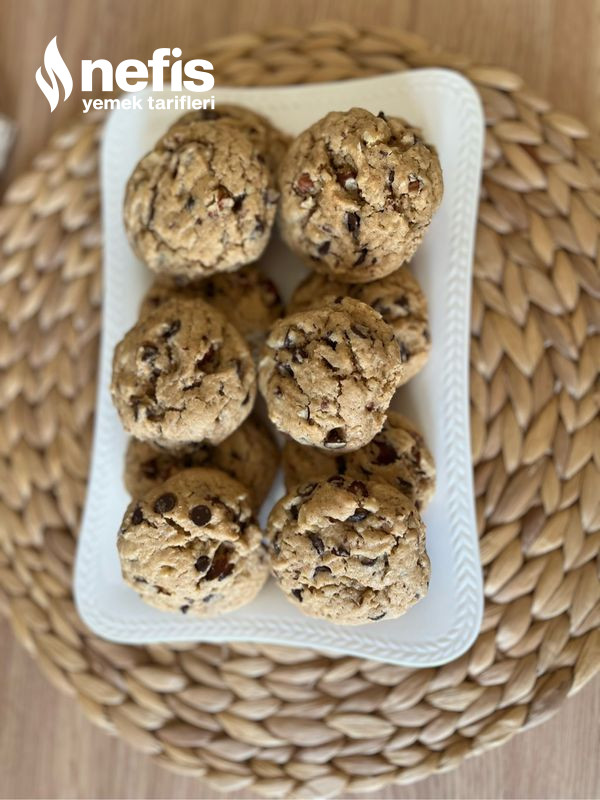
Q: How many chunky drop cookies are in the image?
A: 11